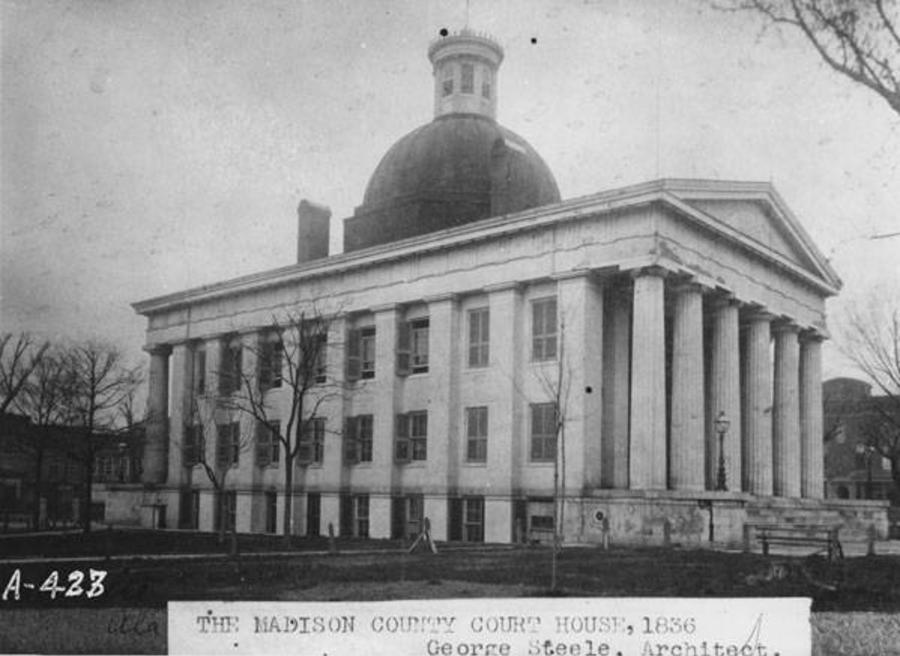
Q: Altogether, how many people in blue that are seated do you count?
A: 0